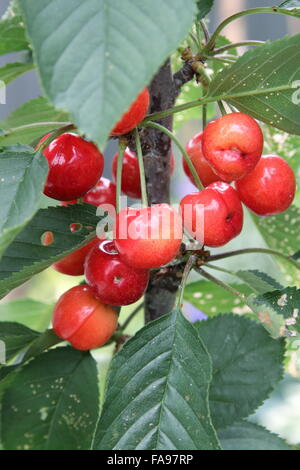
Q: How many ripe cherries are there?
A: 12